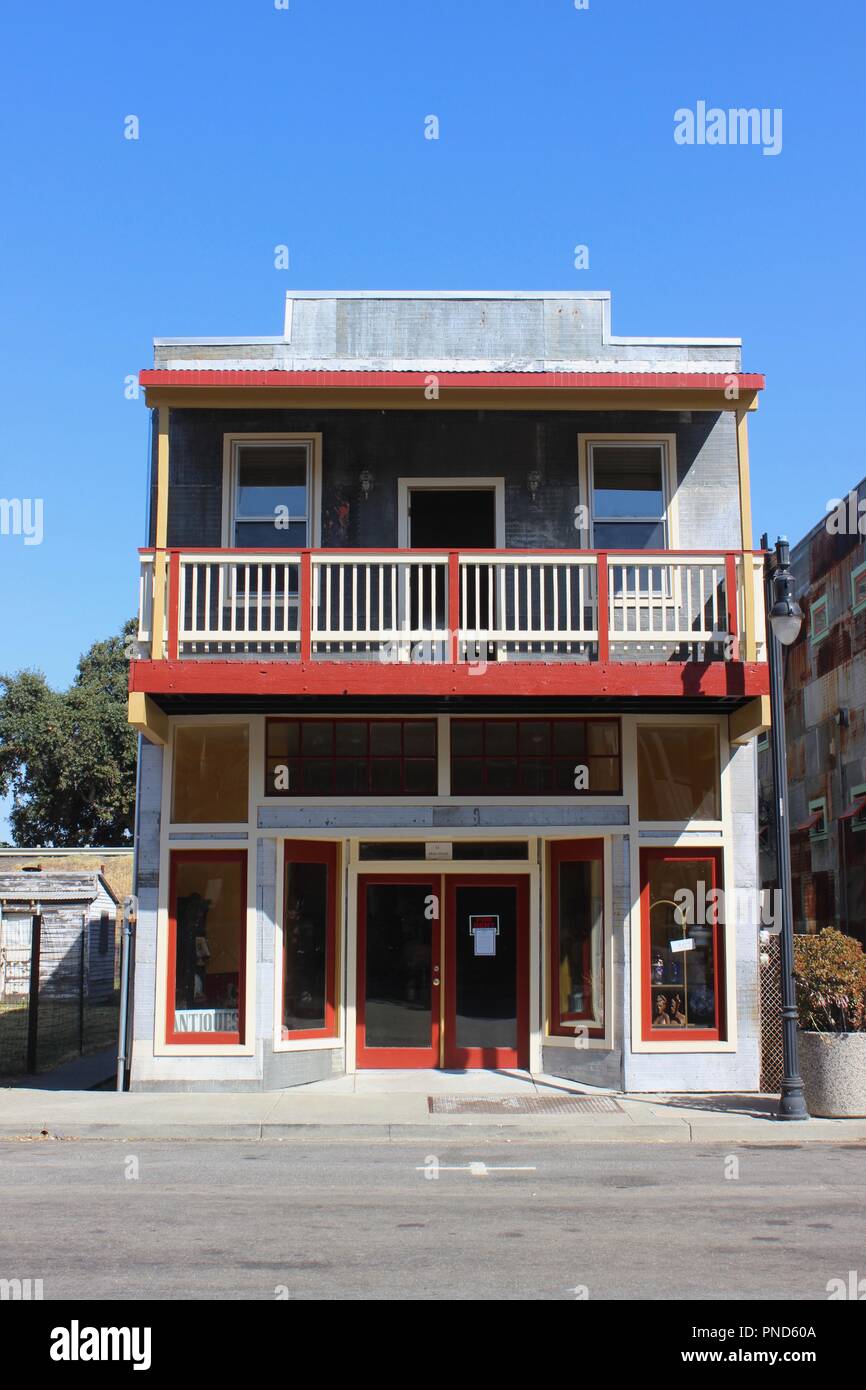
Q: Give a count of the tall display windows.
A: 4